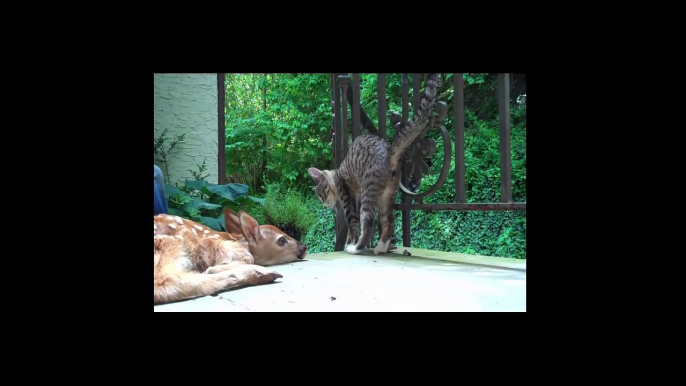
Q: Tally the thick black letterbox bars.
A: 4